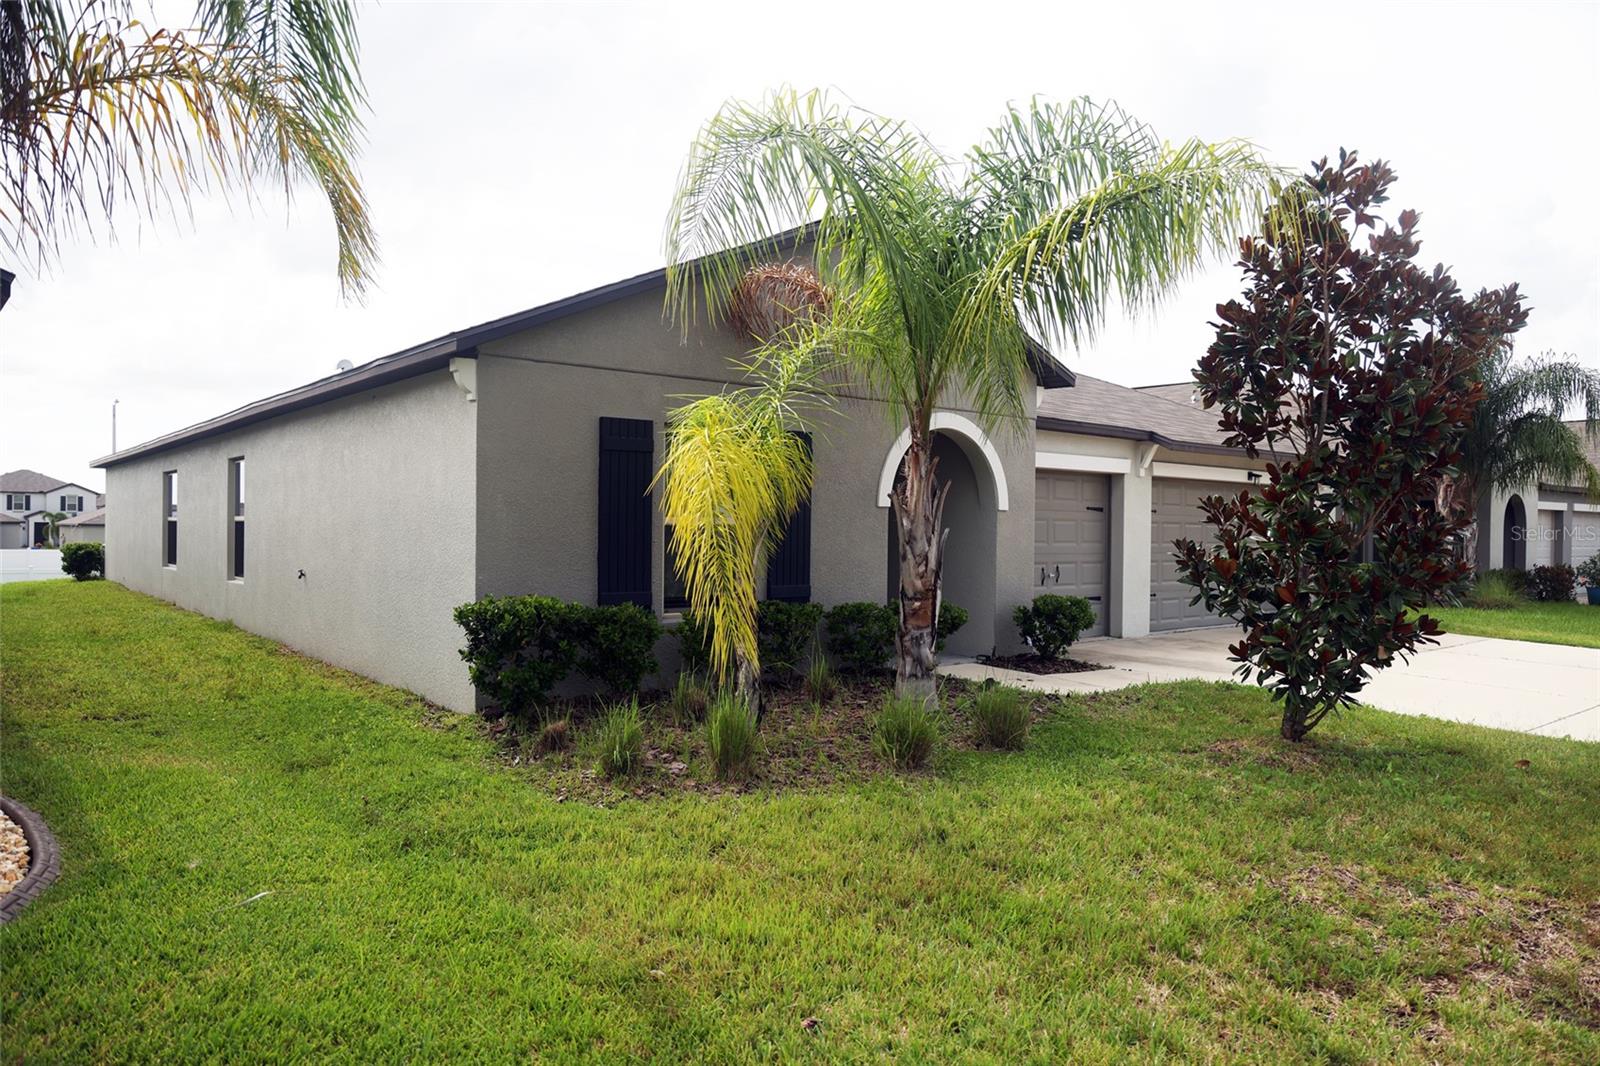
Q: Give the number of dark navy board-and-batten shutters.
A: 2